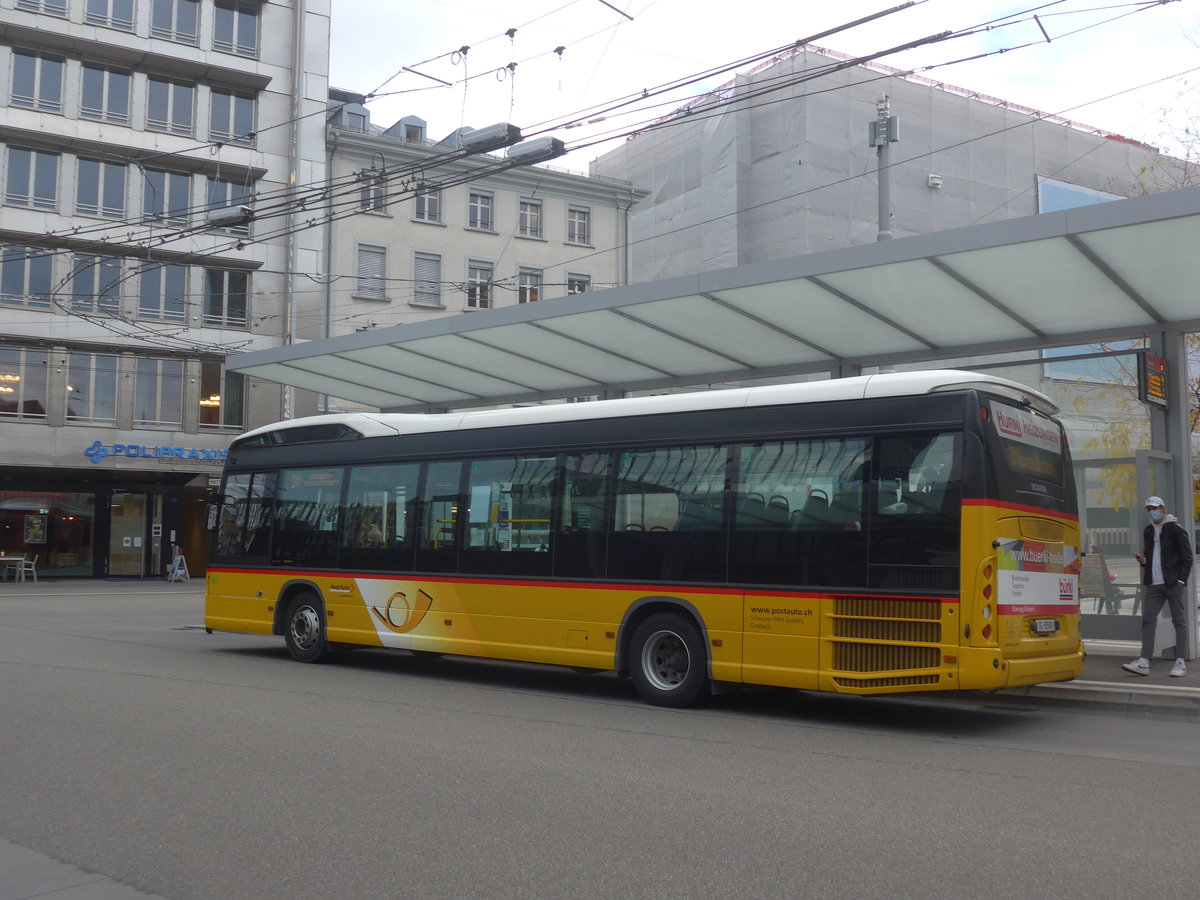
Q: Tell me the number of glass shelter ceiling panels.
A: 11